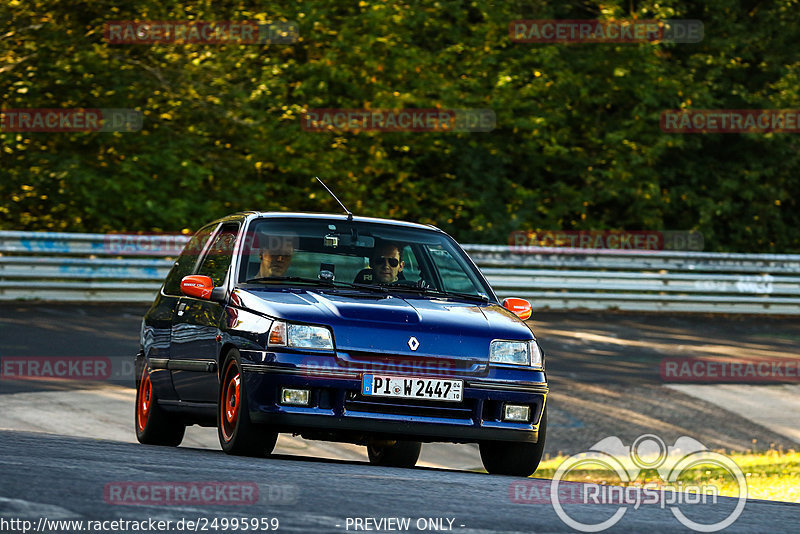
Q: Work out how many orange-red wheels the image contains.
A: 2